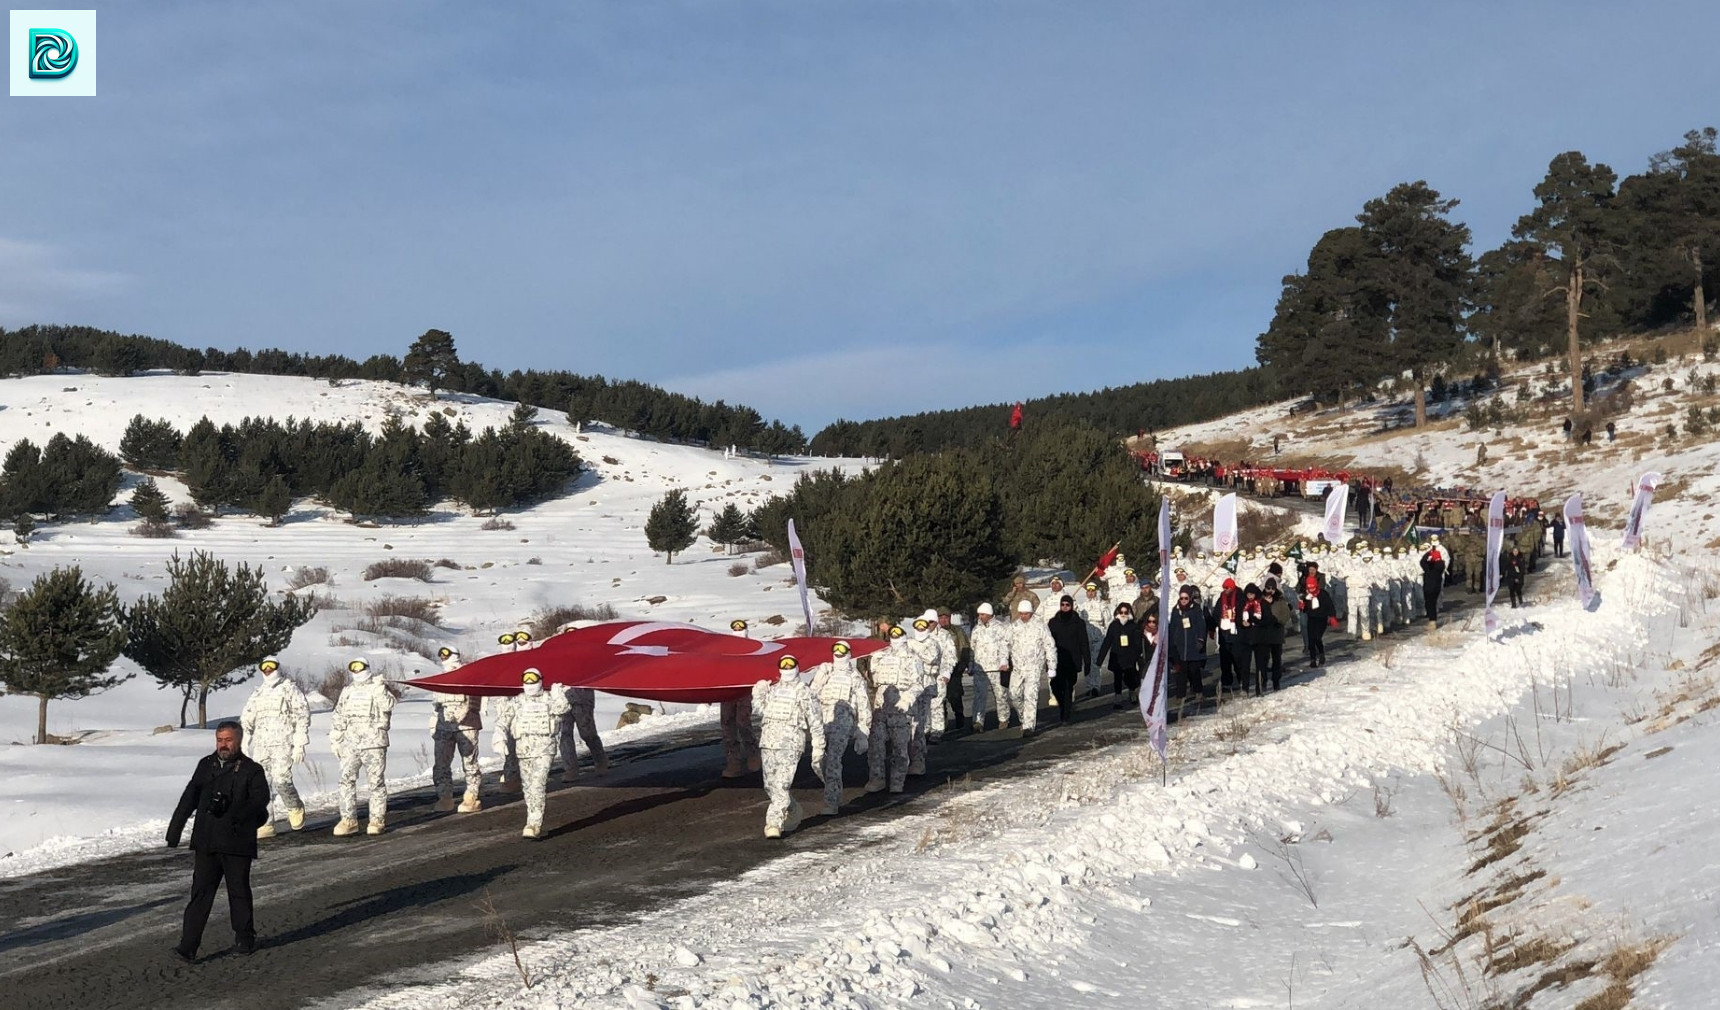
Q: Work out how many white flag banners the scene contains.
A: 7